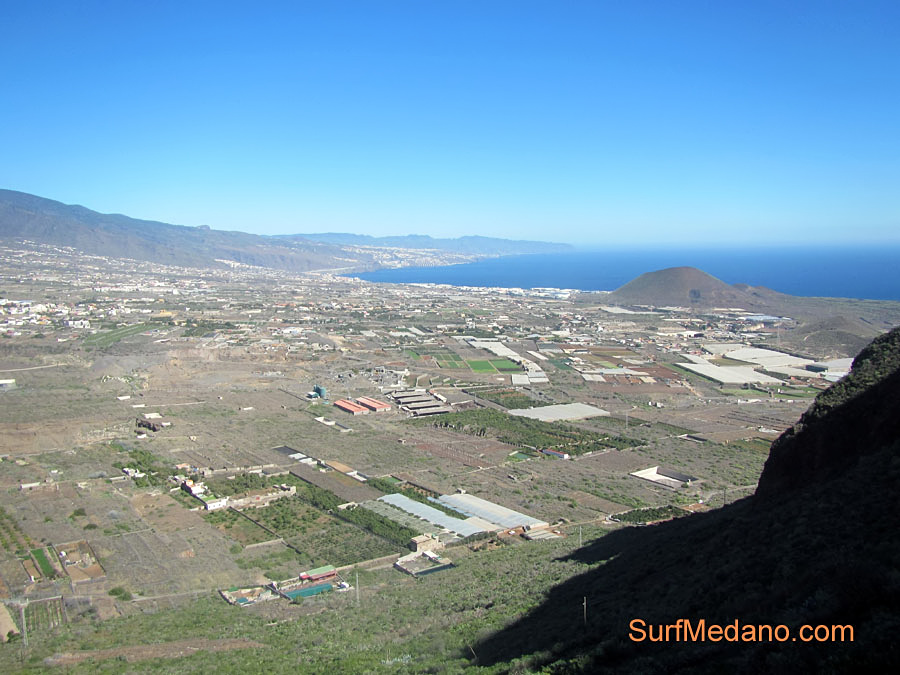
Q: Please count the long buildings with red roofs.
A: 2